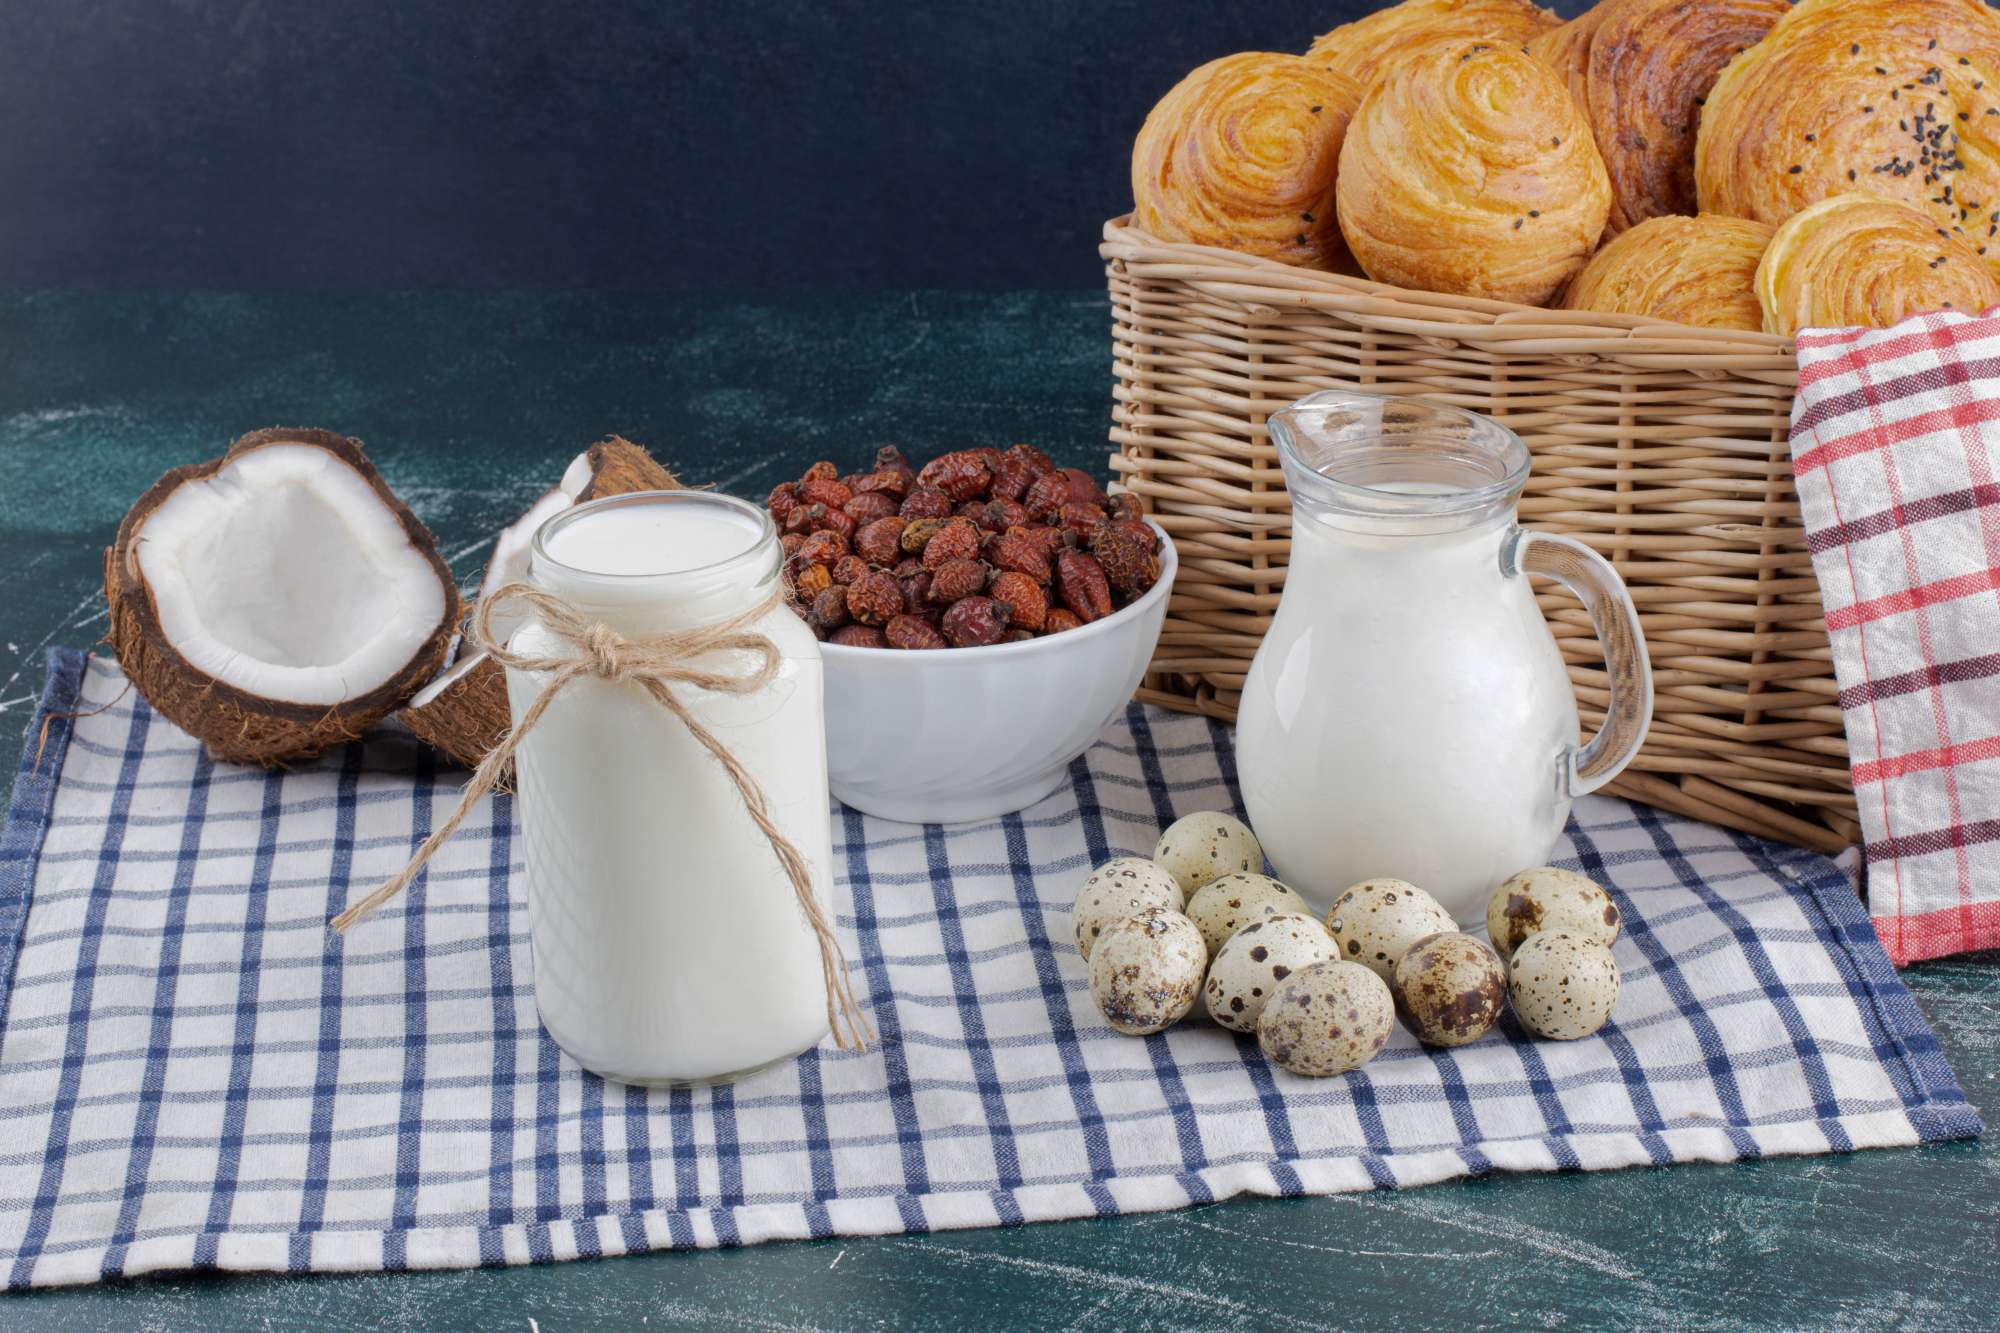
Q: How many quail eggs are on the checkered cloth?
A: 10